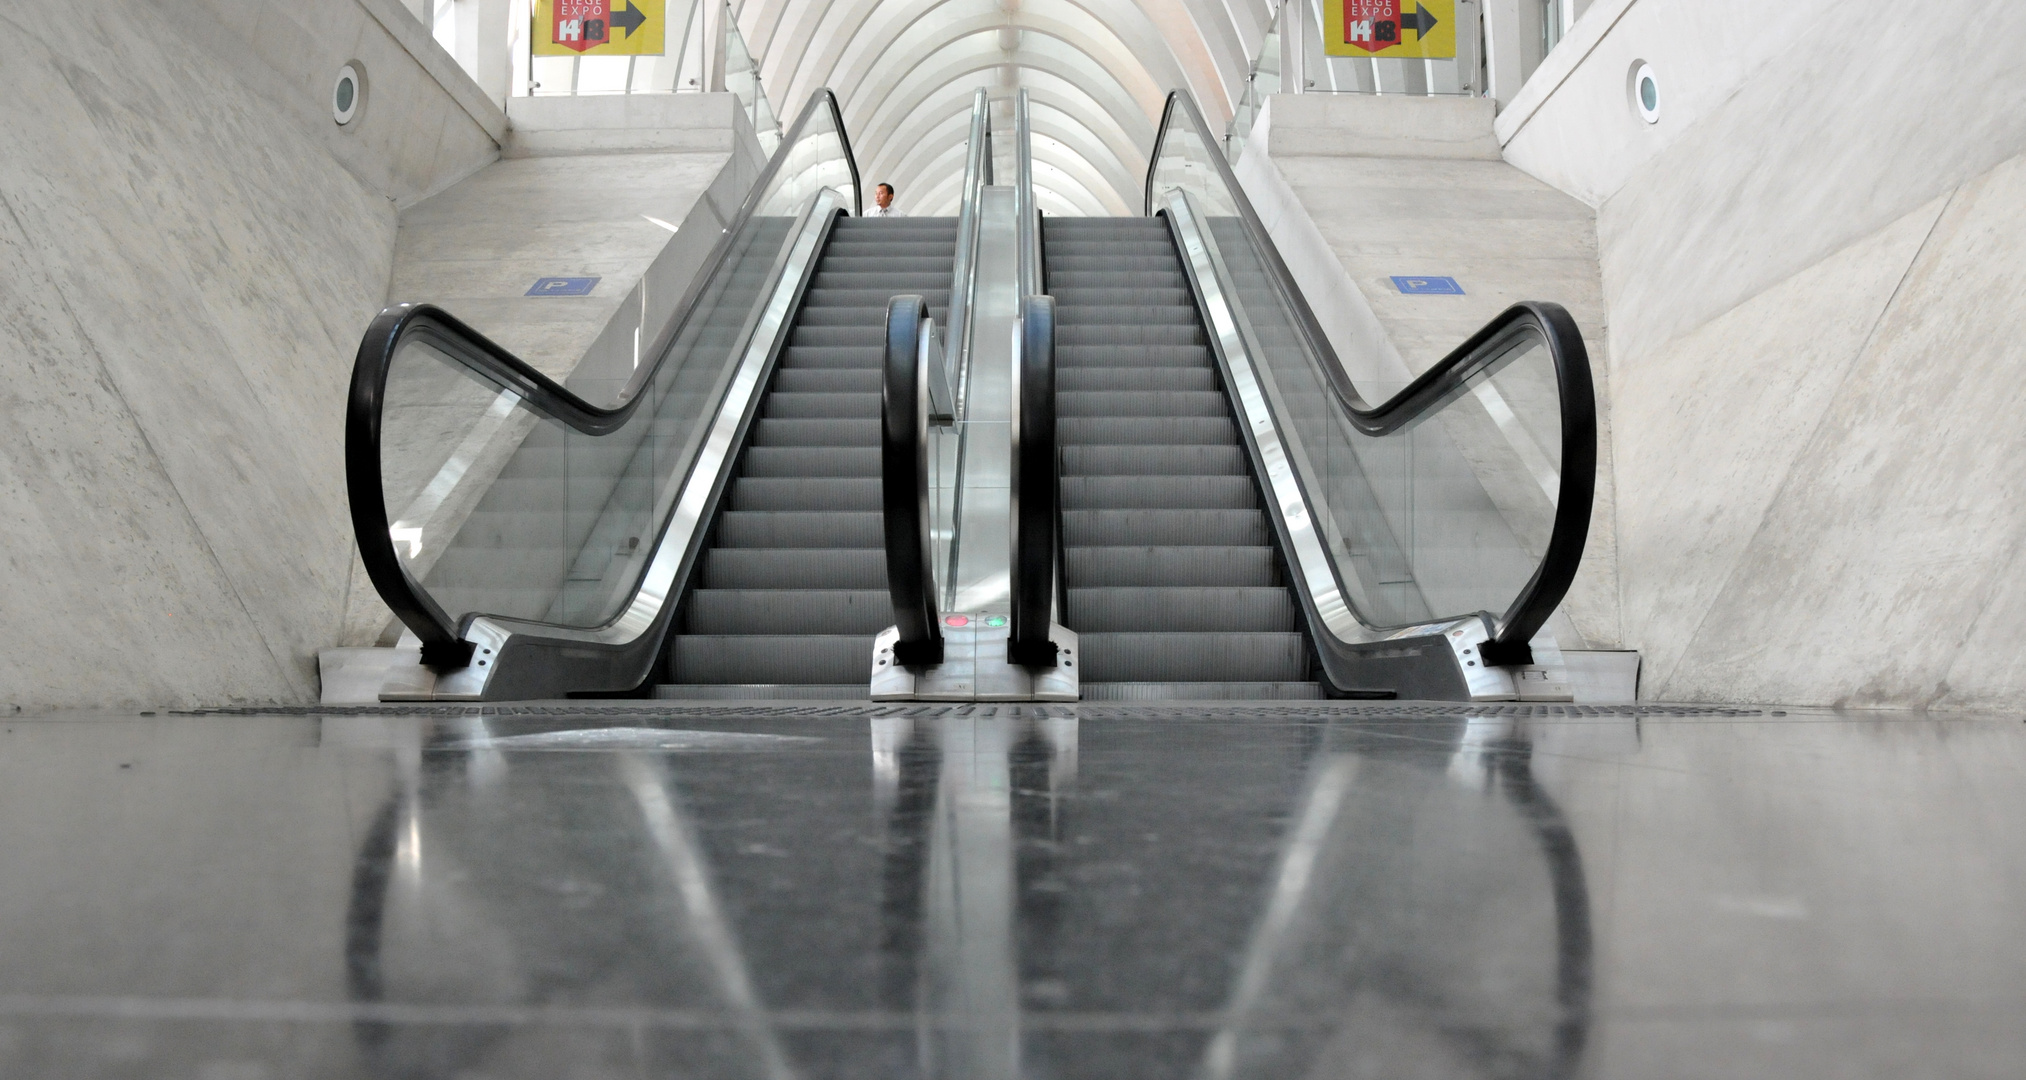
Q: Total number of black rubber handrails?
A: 4